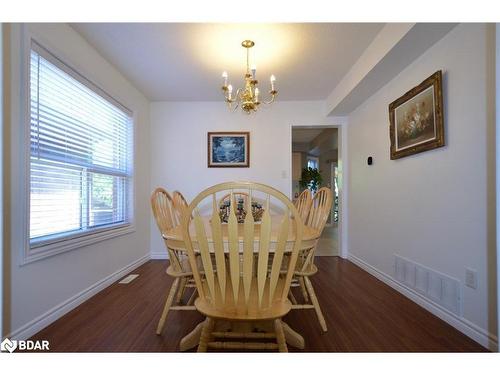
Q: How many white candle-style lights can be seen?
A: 5